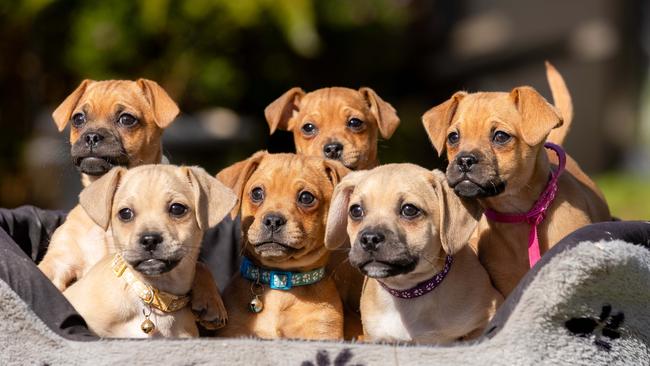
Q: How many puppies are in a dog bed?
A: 6